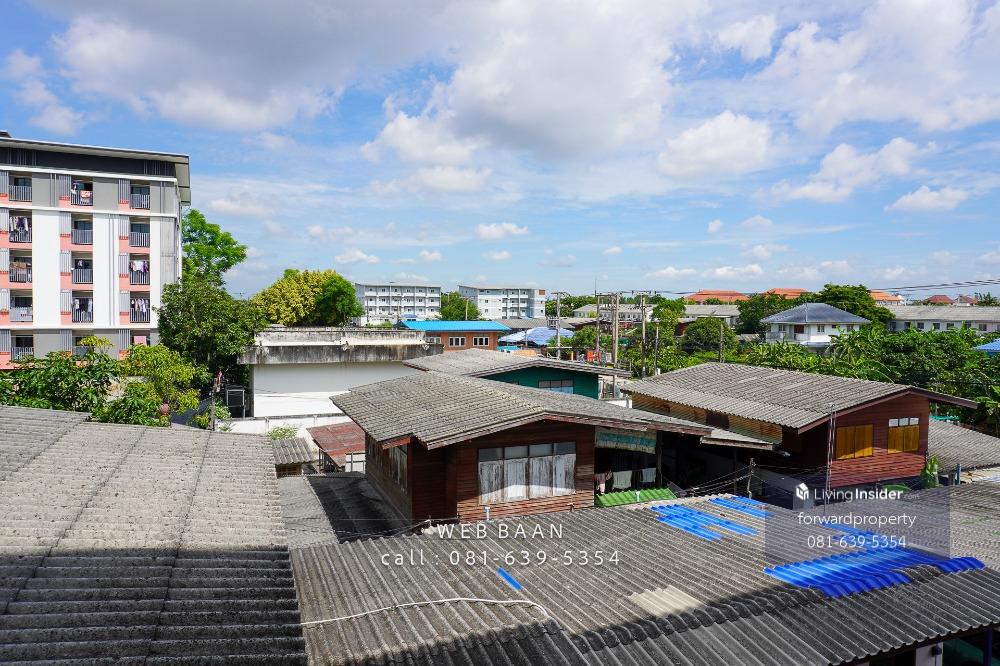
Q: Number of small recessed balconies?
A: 15